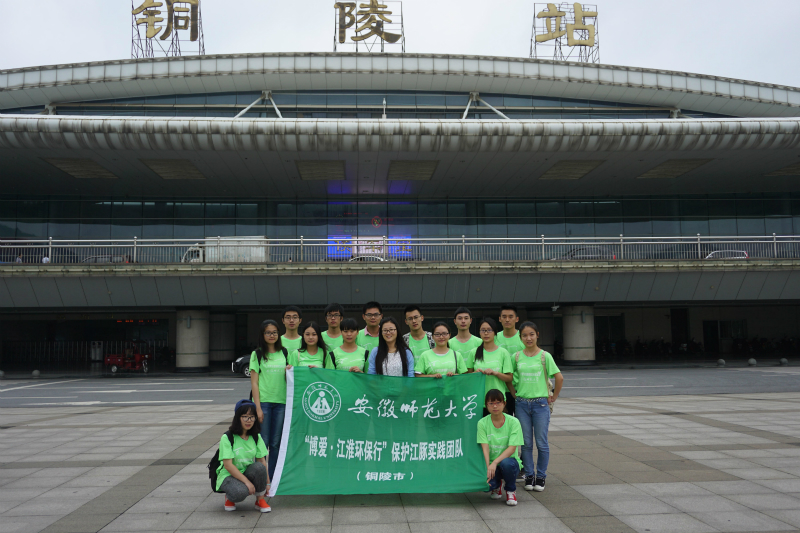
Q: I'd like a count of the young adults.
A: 15